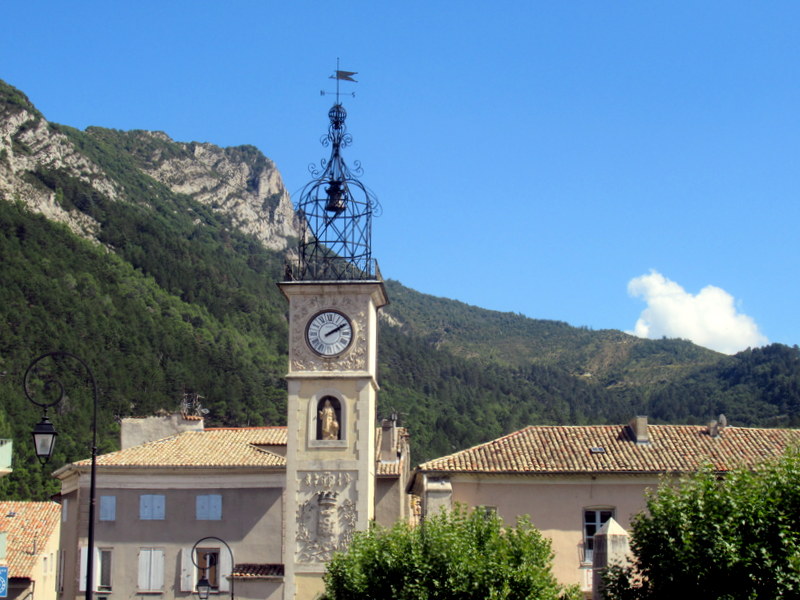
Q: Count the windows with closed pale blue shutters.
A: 3